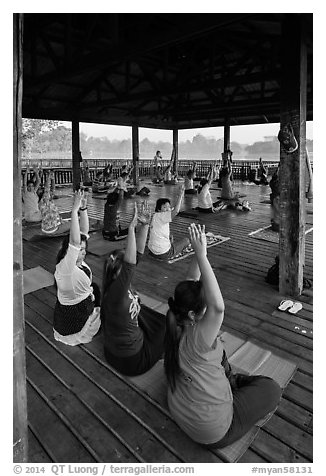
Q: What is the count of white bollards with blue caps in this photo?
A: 0